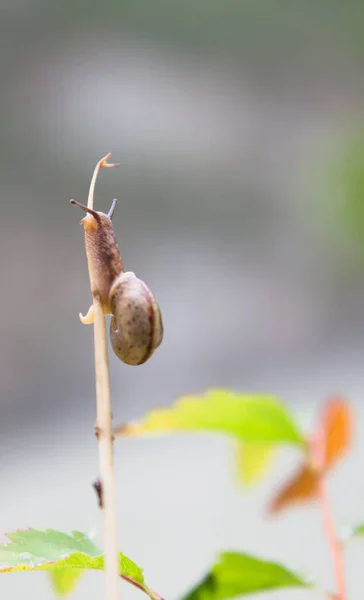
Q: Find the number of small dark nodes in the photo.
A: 2